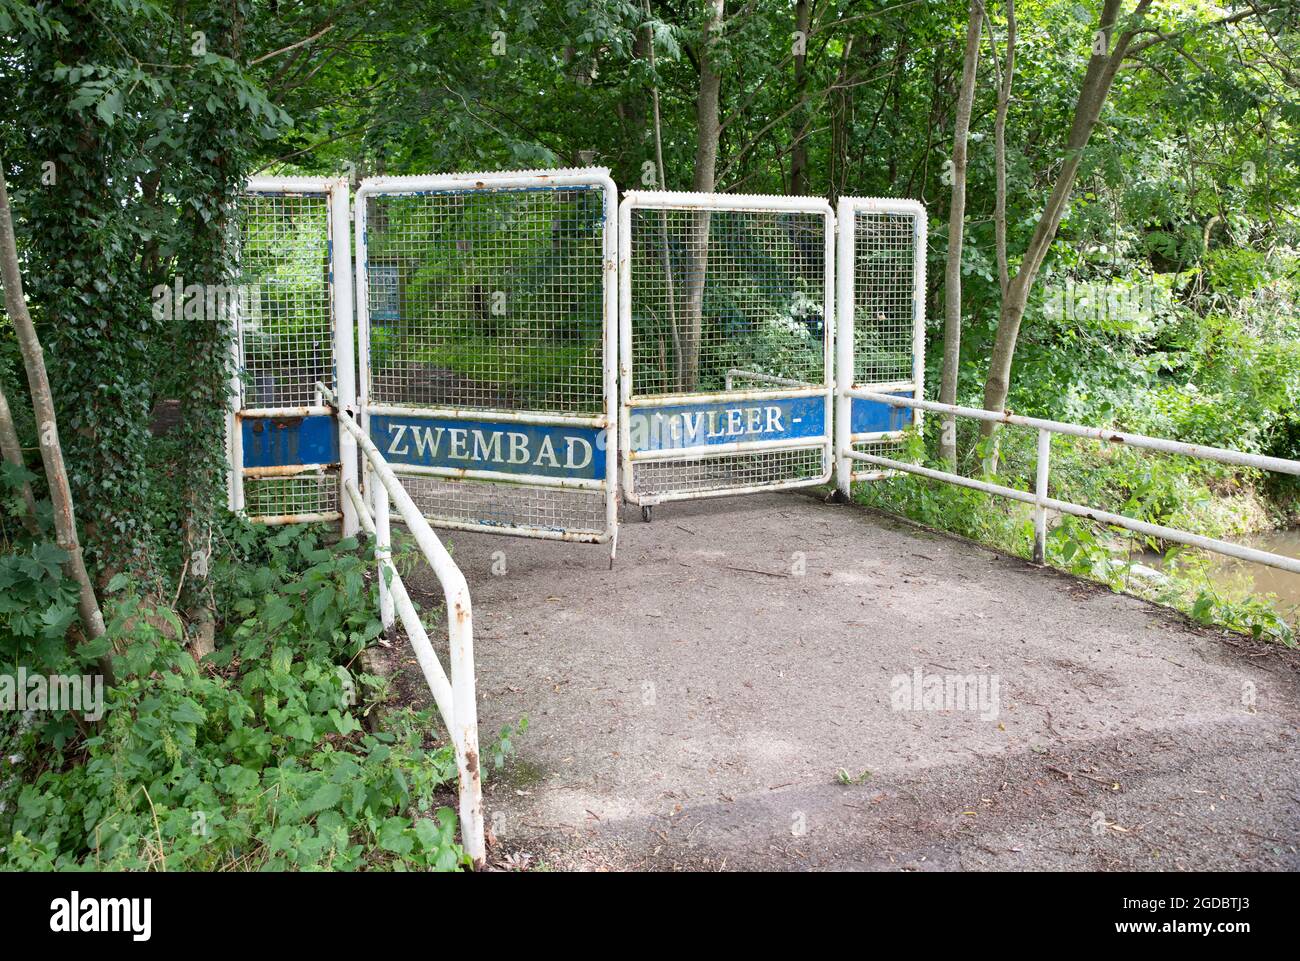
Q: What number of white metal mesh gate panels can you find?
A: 4